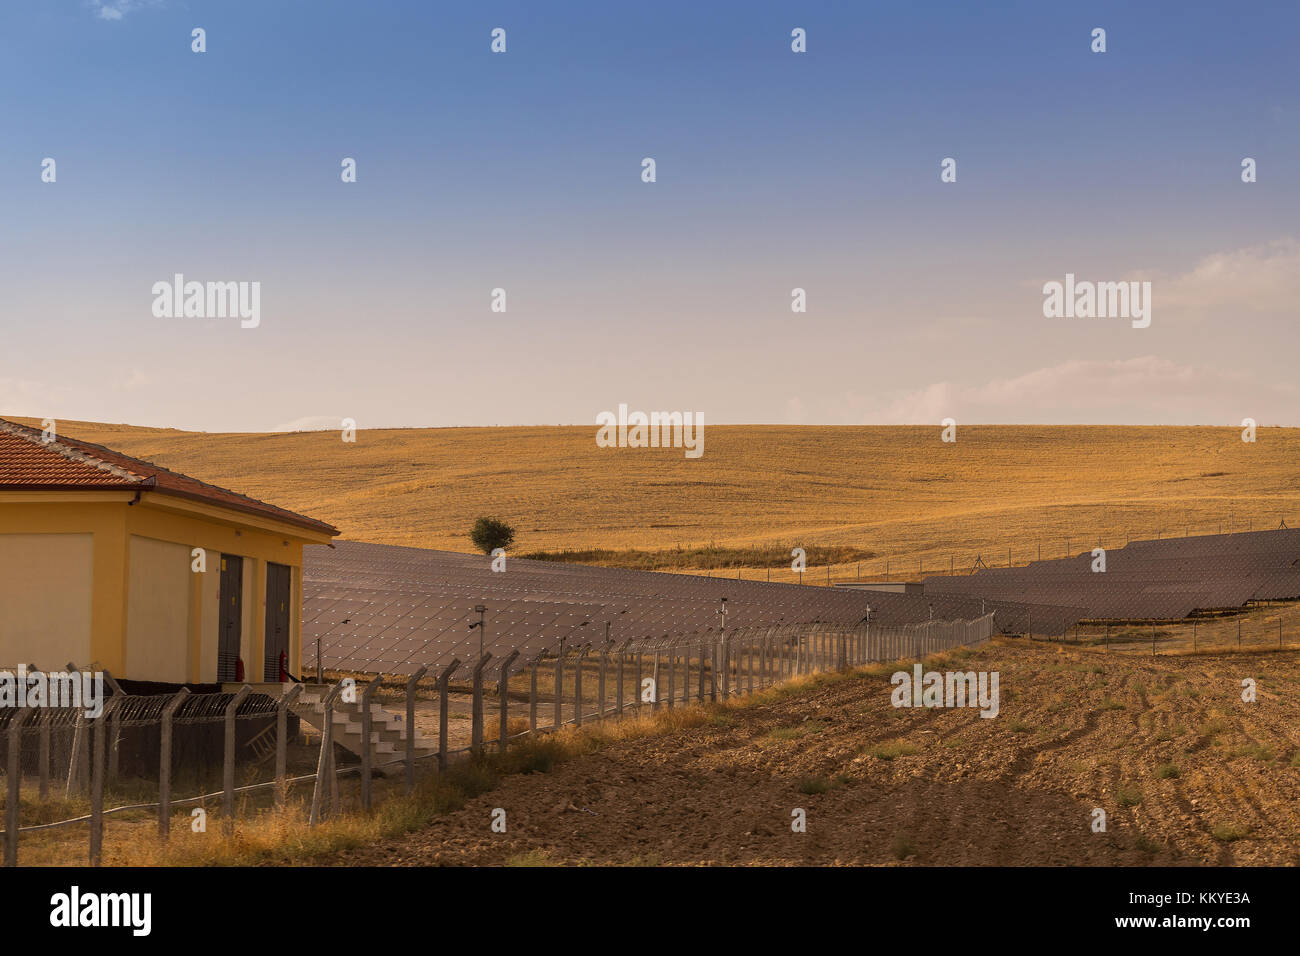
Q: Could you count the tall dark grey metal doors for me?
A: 2